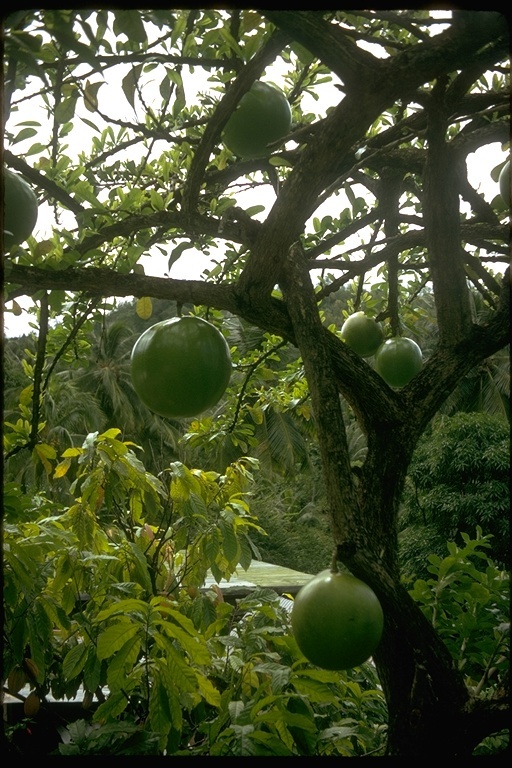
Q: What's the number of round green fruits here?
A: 7